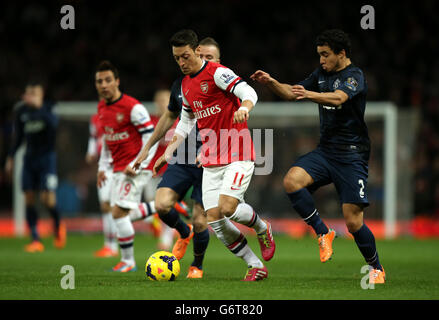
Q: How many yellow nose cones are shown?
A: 0